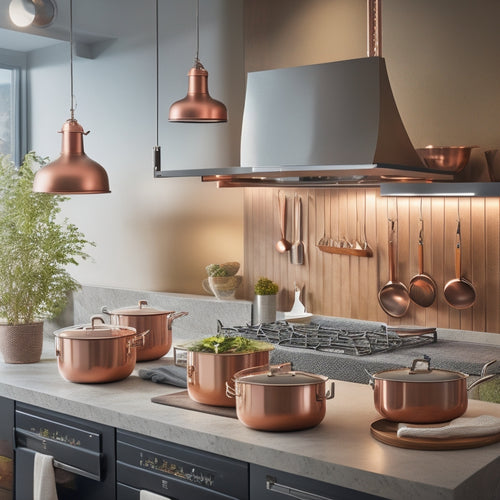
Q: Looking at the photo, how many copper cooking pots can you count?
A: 5